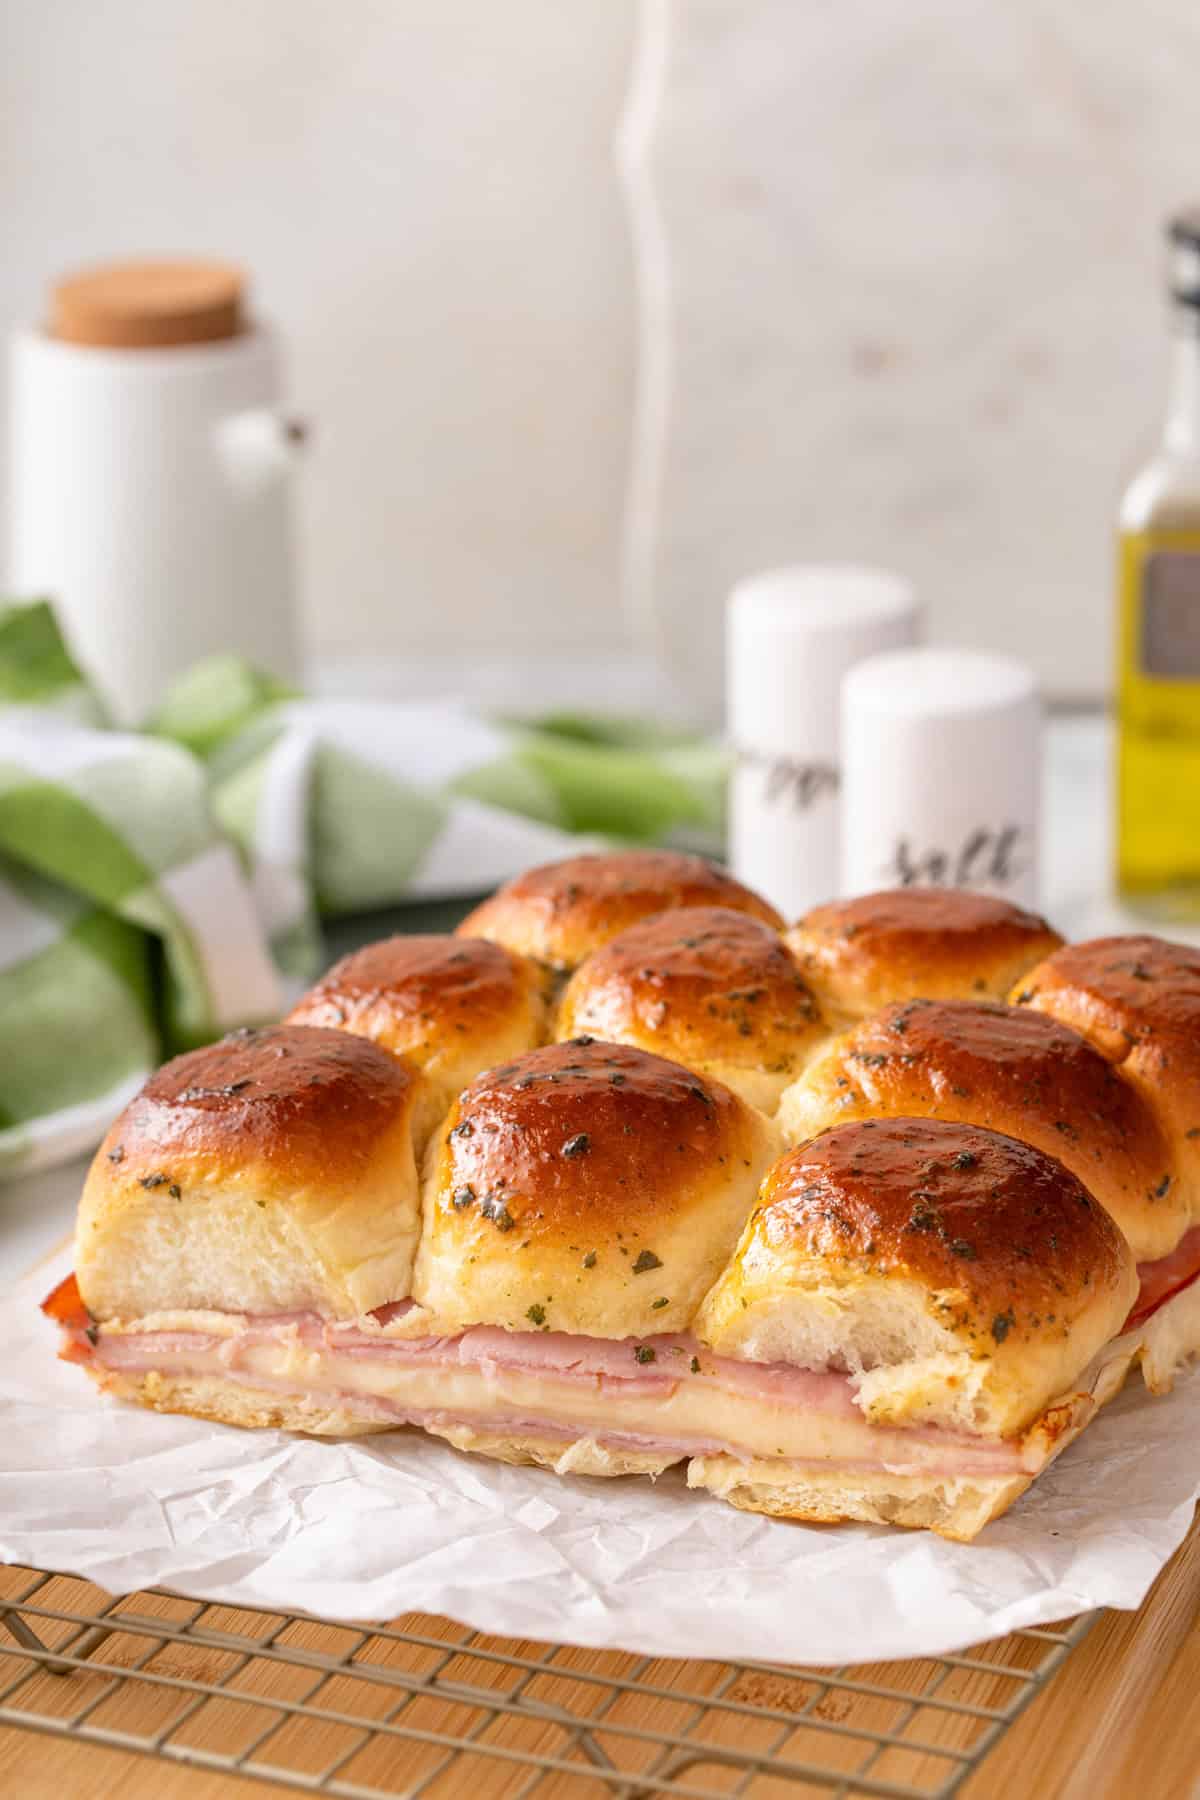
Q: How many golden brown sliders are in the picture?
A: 9